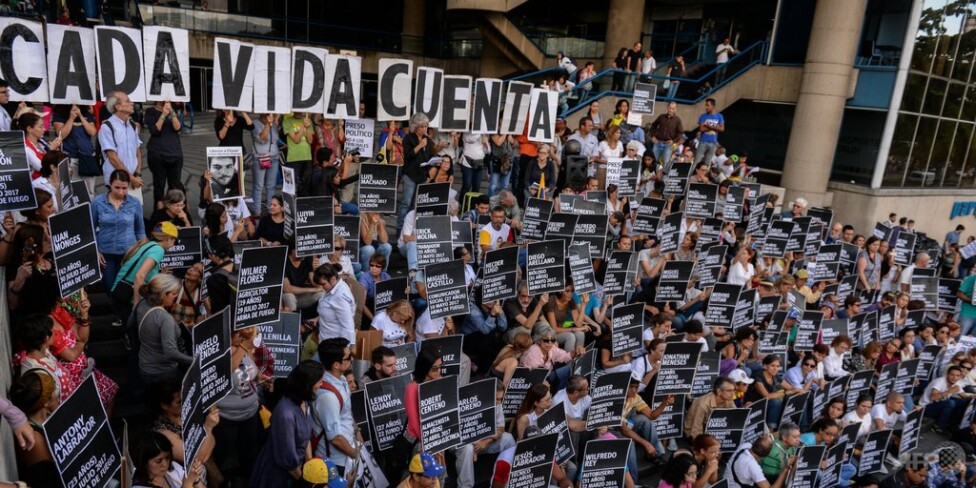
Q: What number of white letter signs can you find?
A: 14